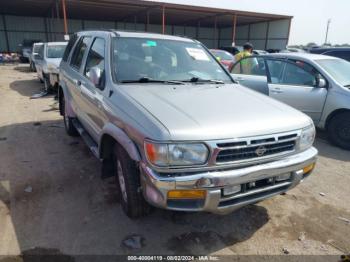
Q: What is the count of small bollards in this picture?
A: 0